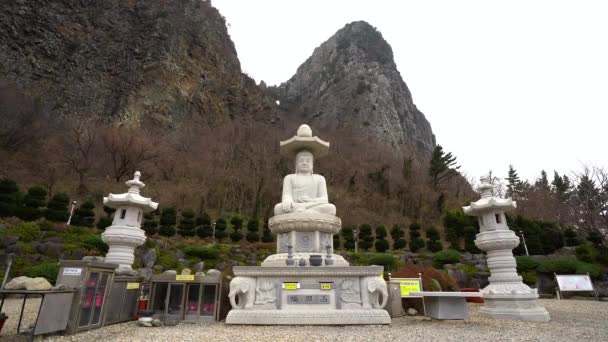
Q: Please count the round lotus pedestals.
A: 1